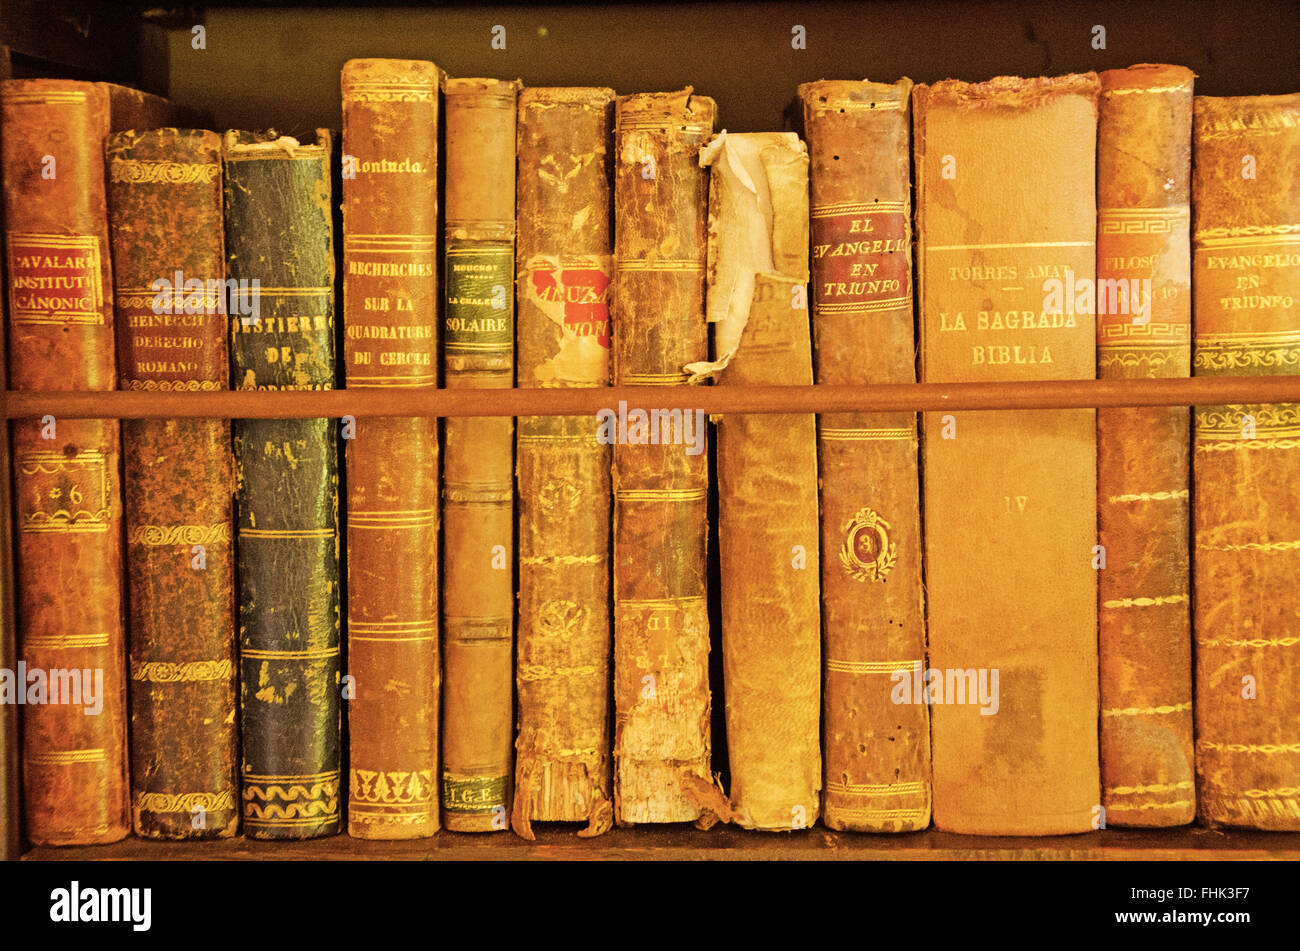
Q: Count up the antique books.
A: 12